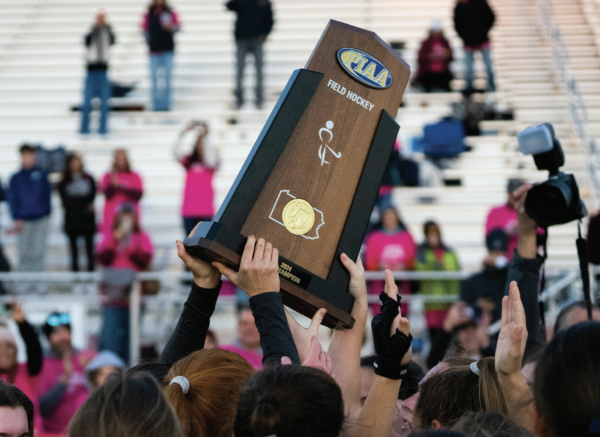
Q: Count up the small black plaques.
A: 1